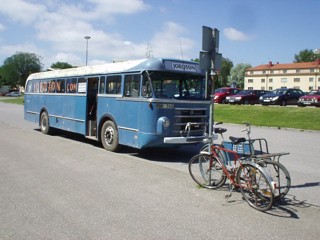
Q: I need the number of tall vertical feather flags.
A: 0